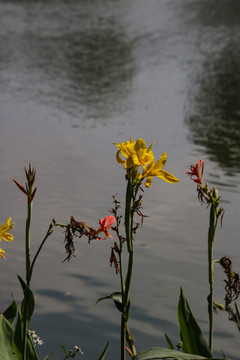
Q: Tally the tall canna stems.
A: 3